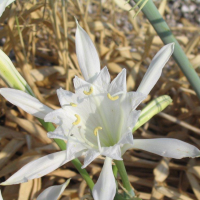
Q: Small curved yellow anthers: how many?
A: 5